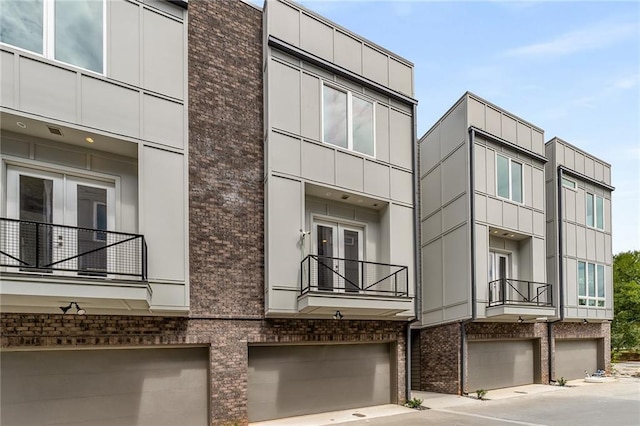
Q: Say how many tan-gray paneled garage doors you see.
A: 4